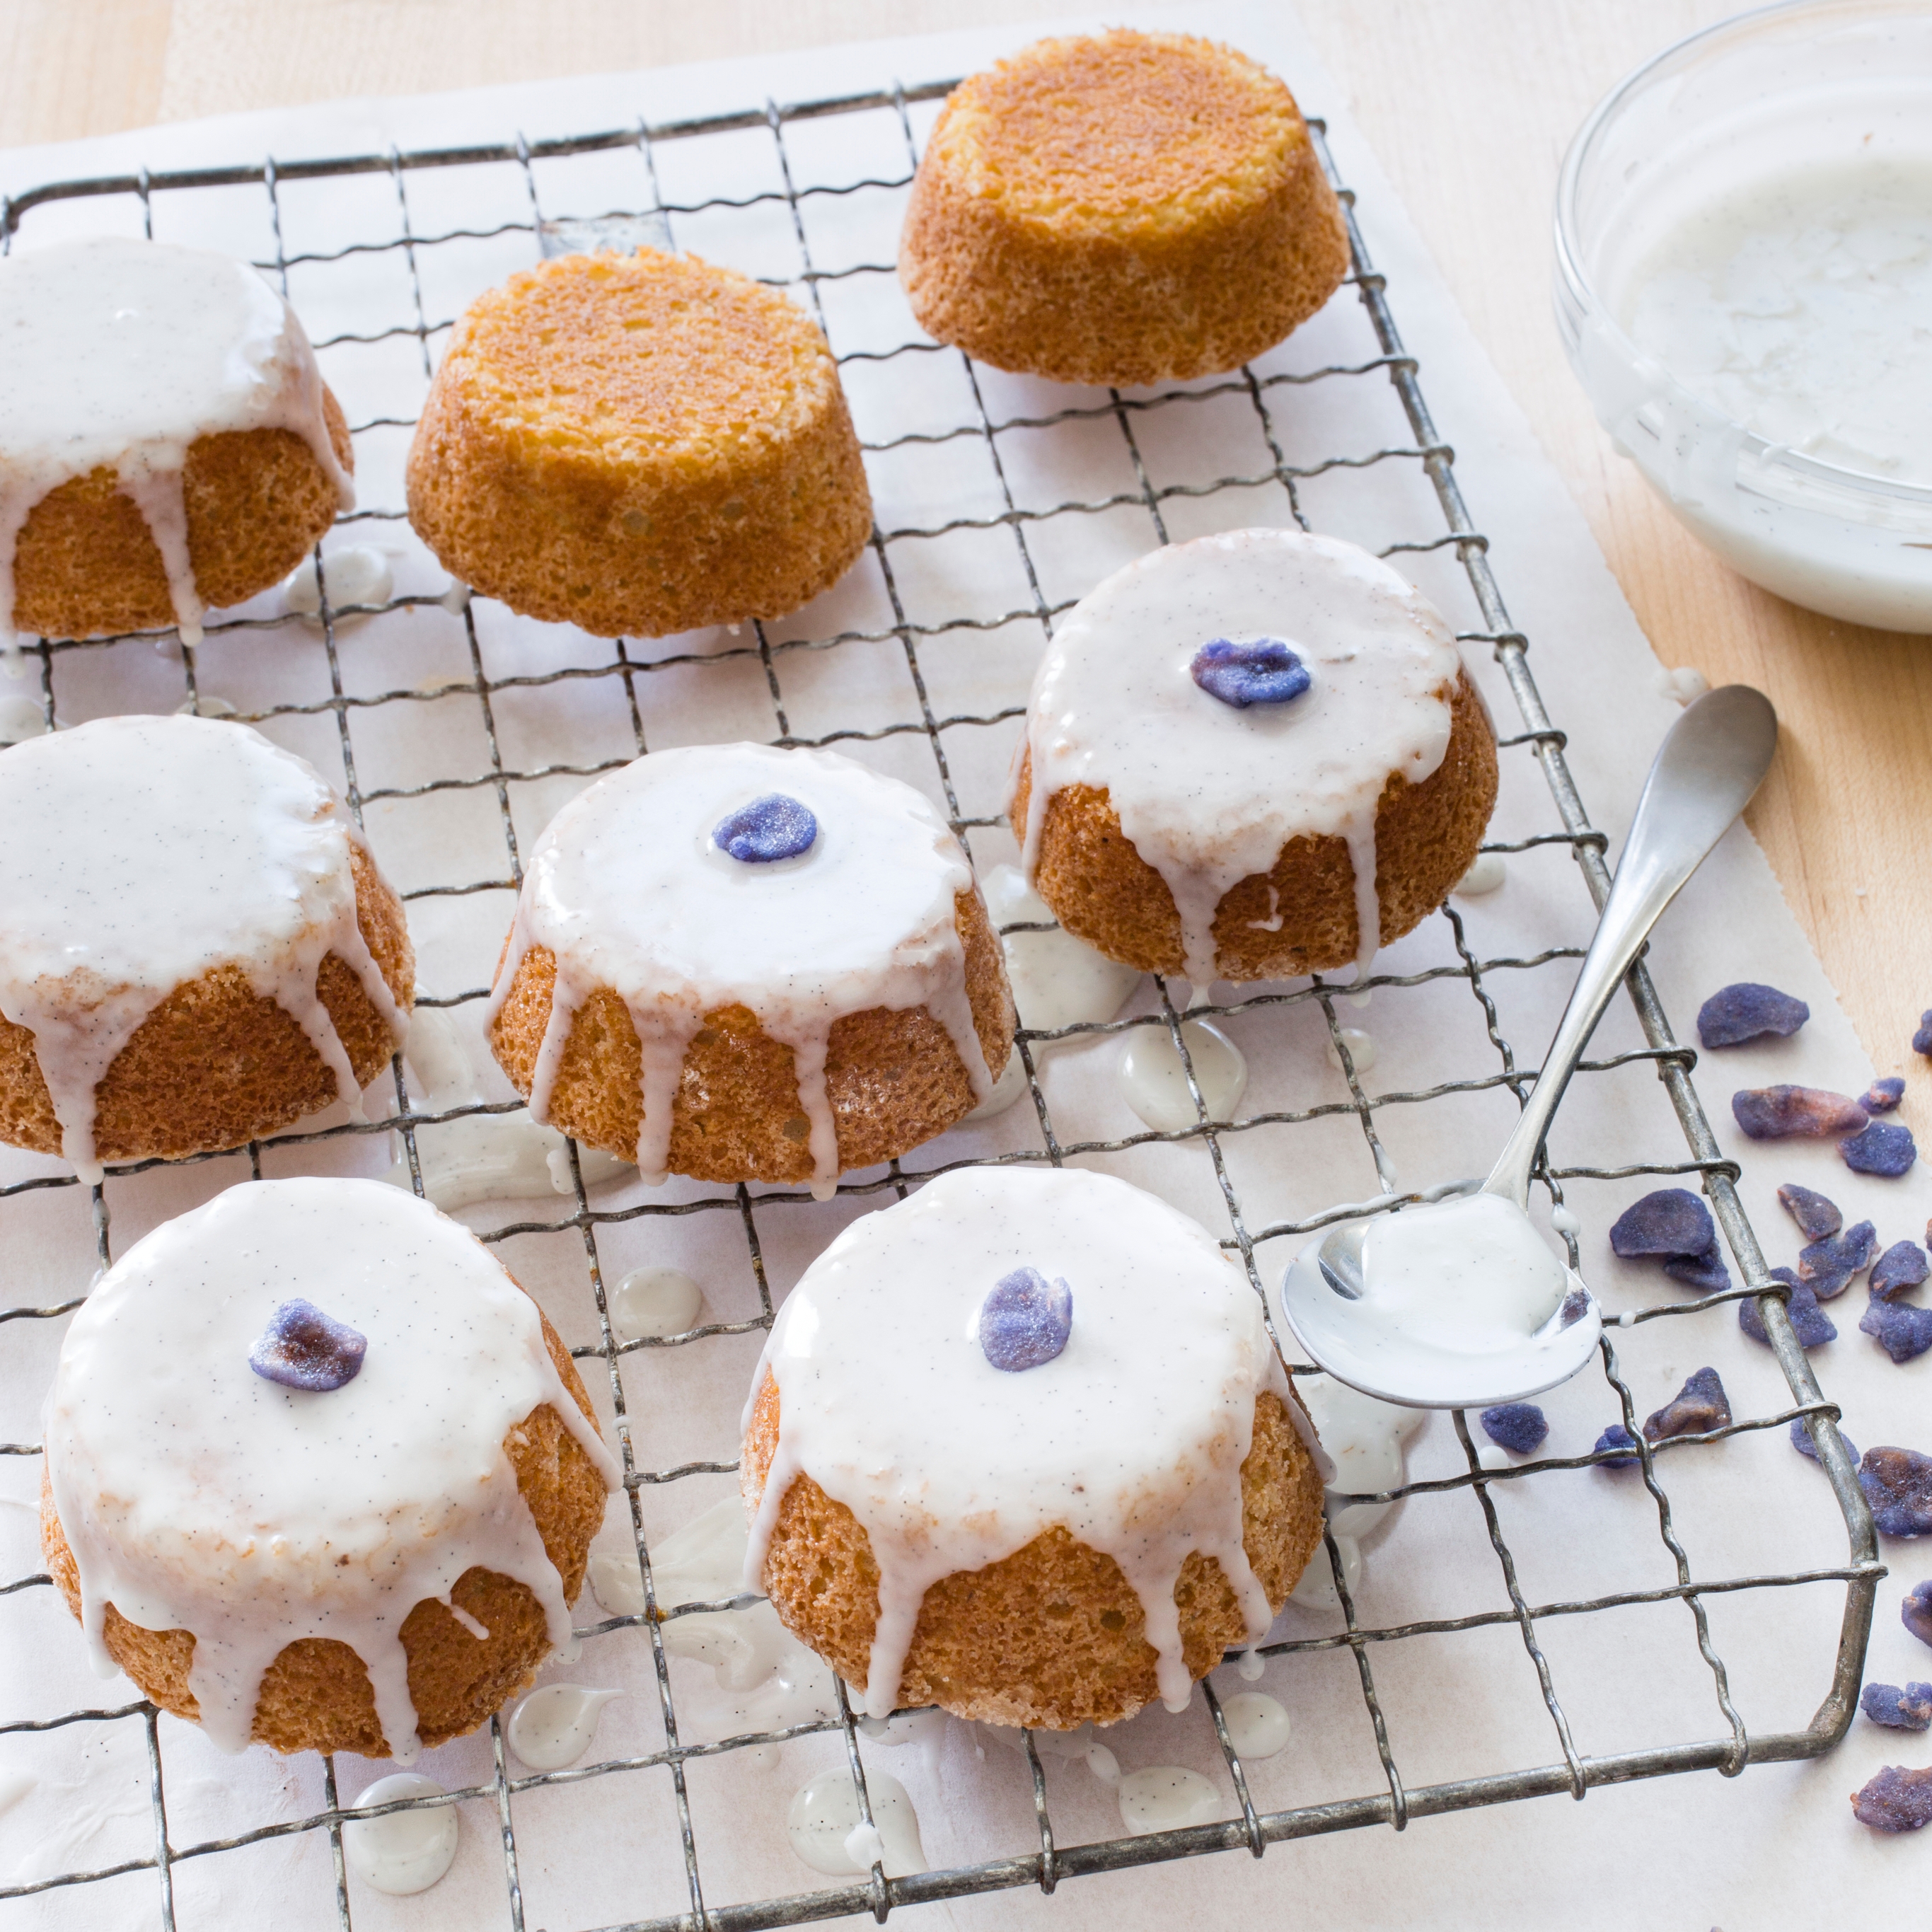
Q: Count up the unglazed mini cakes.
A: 2